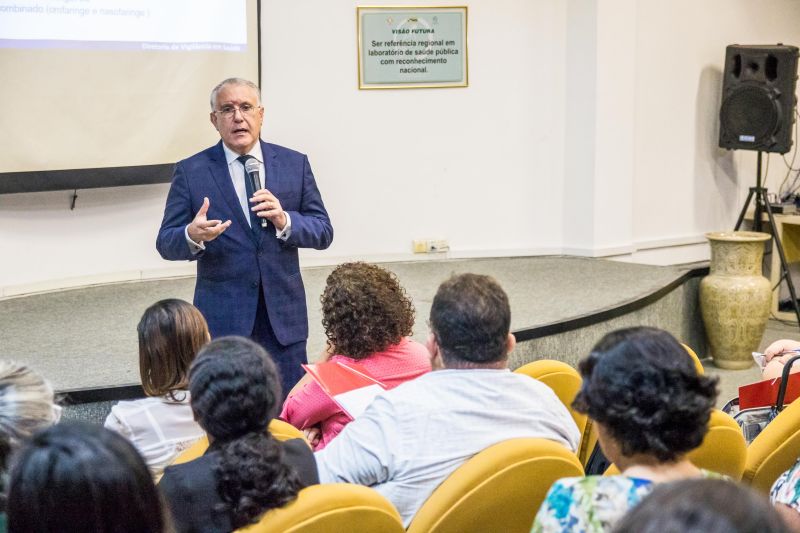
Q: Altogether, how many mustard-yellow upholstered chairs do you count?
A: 7